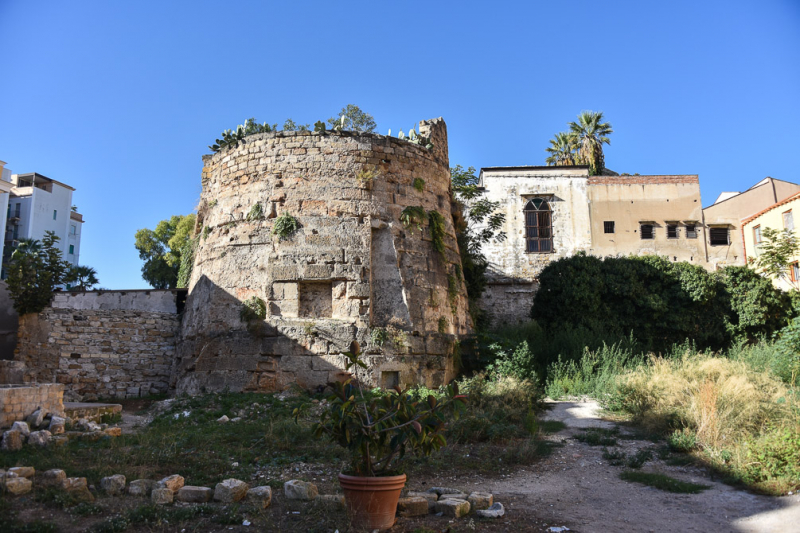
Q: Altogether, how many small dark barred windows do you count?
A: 5